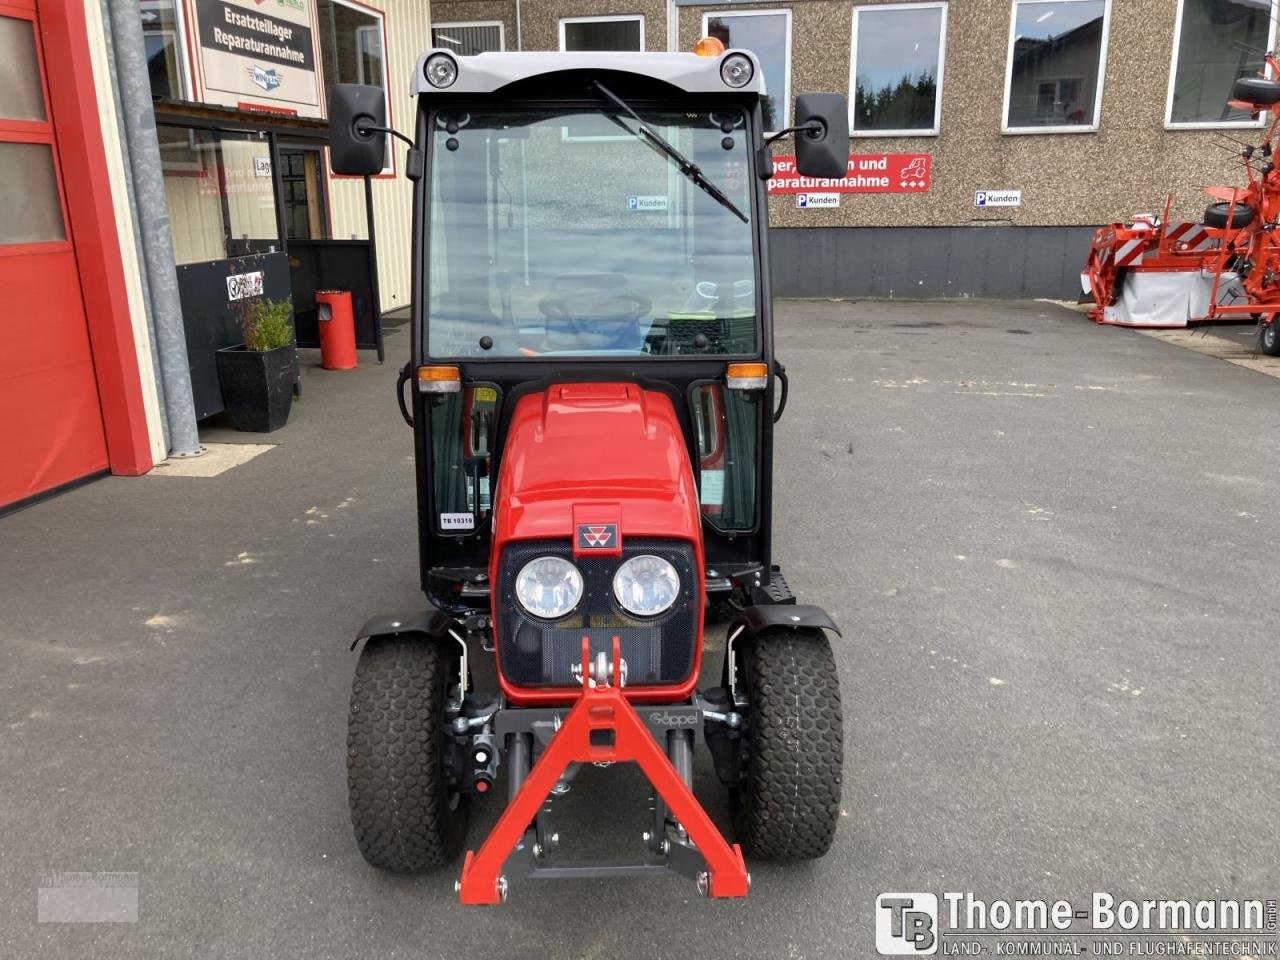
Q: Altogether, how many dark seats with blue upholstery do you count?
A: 1